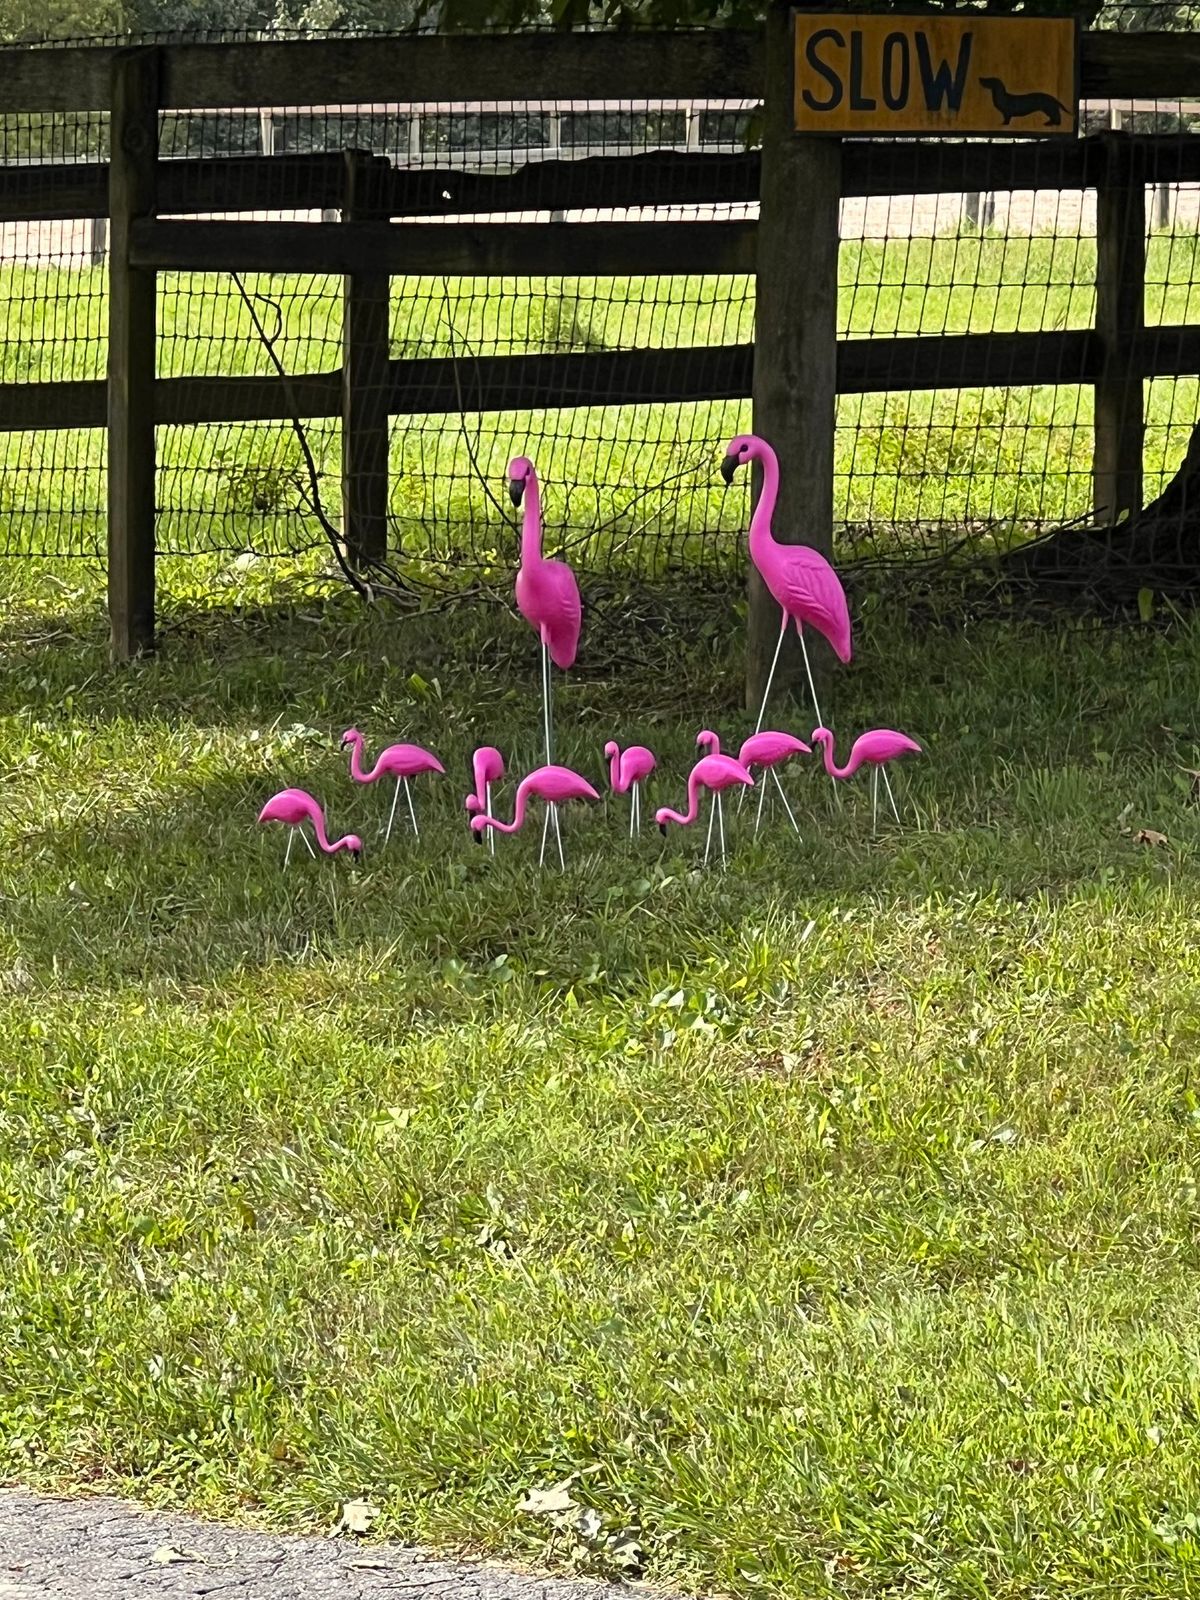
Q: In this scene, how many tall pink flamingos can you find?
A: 2